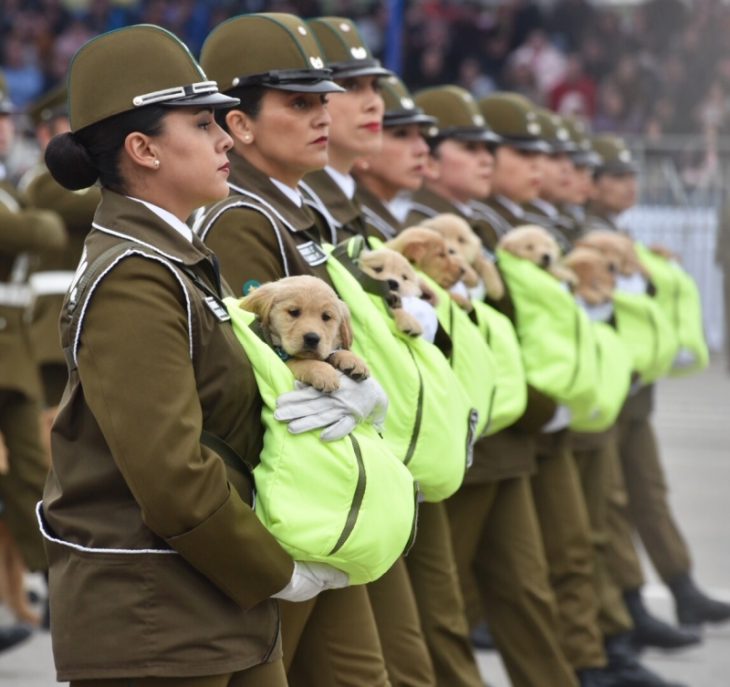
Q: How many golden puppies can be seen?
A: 7